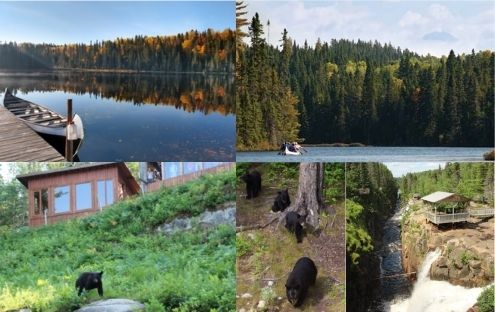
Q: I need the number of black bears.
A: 5